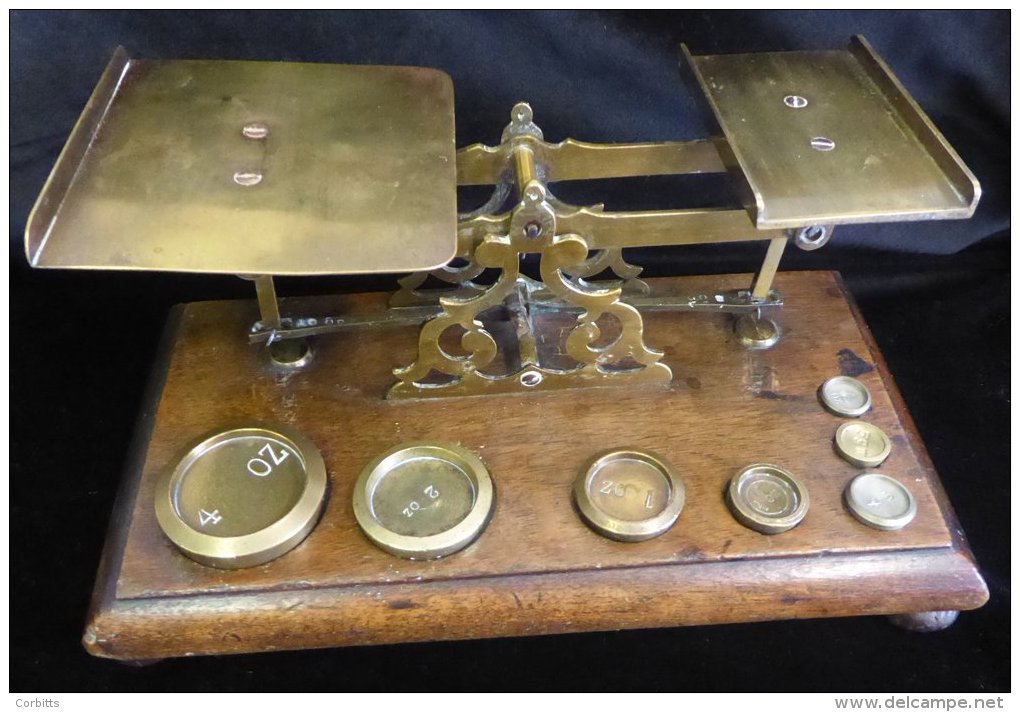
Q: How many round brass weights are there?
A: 7